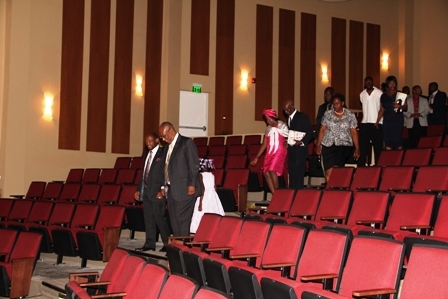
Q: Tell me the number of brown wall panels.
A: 12